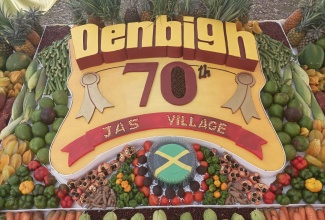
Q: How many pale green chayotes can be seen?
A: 8